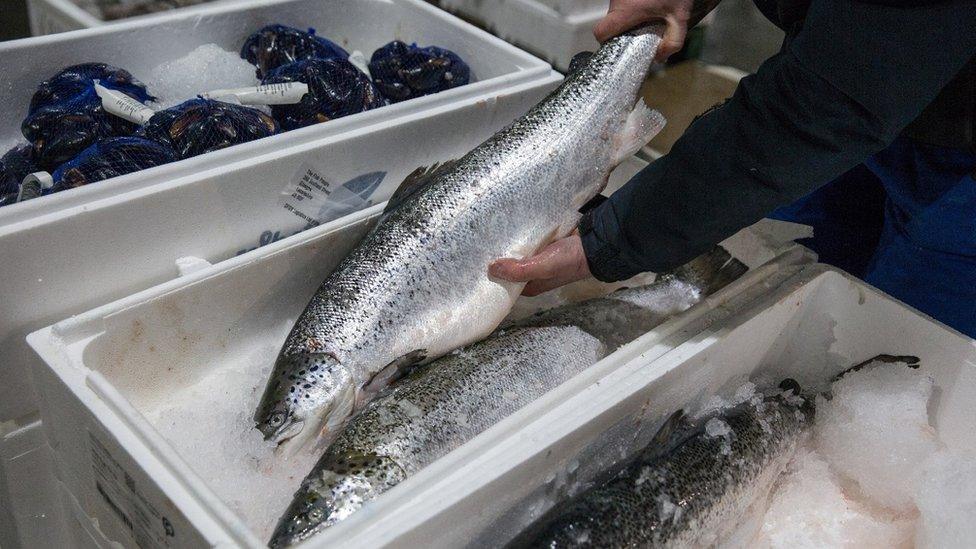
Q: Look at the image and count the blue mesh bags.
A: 7